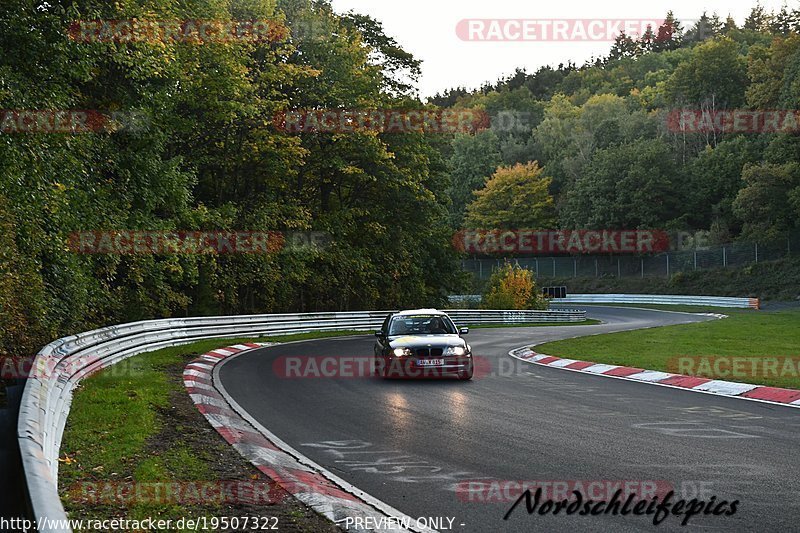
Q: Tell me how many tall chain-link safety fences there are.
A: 1